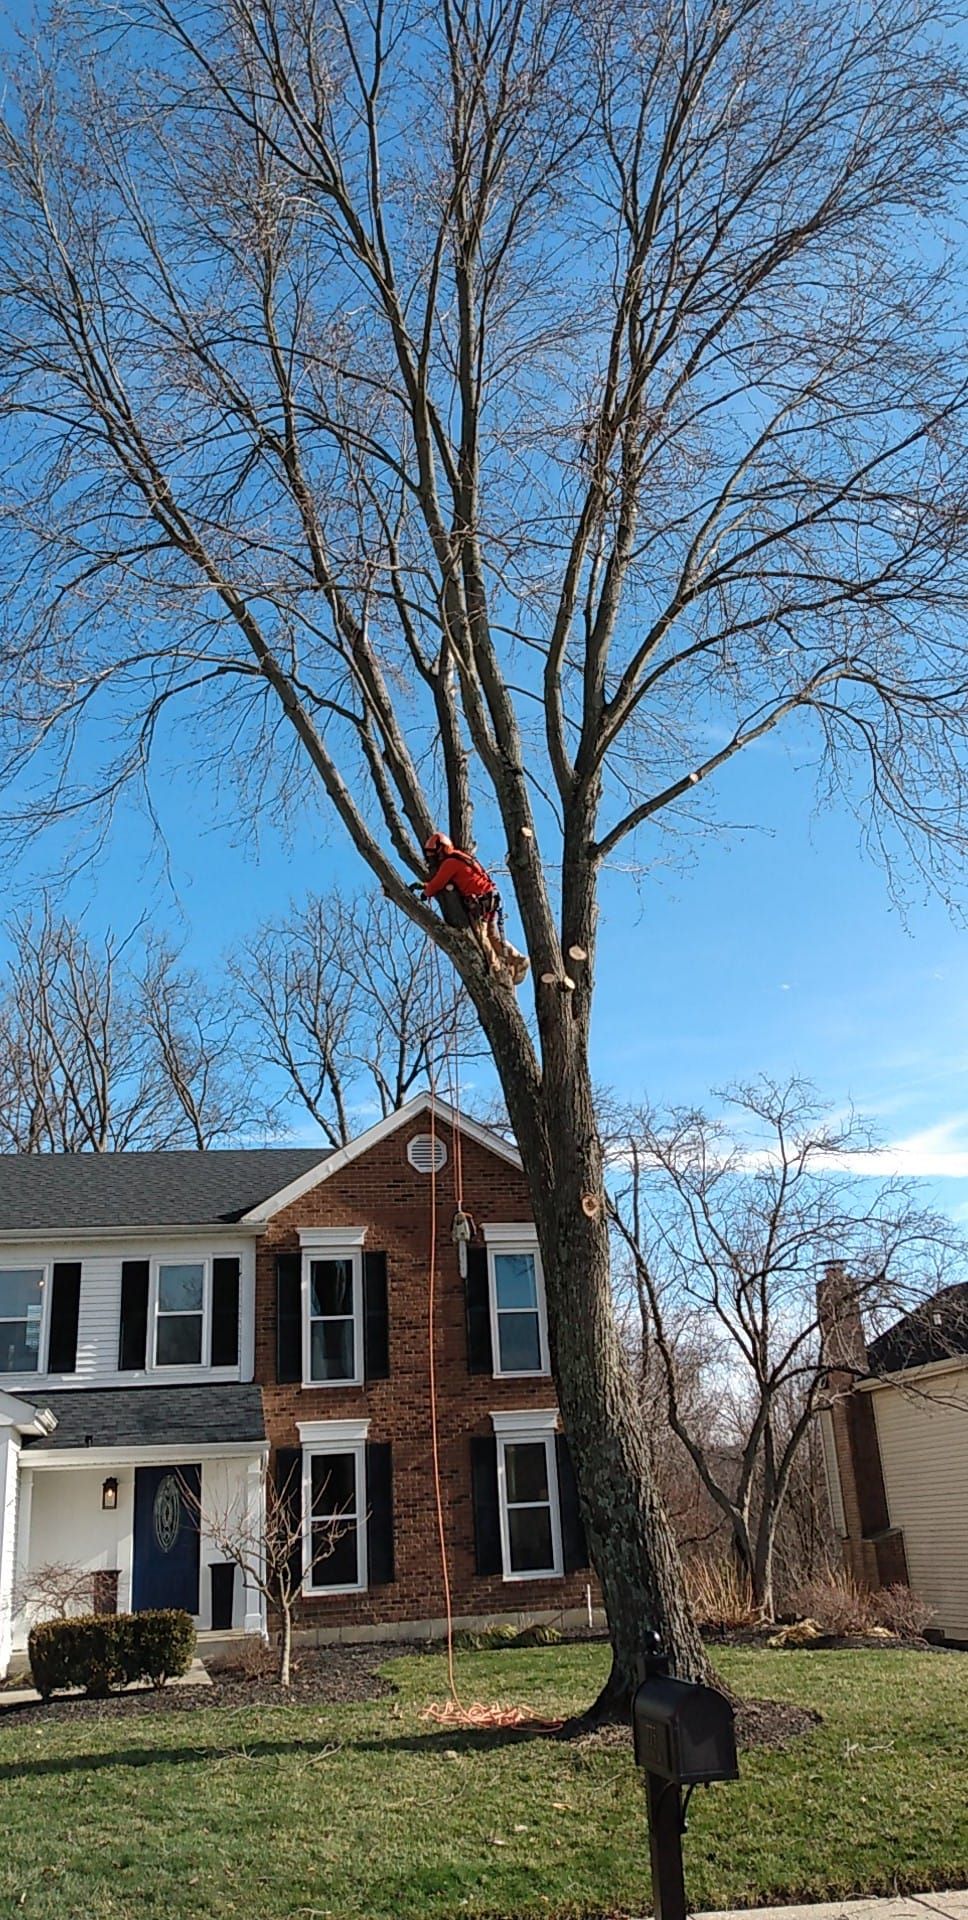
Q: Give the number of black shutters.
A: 10